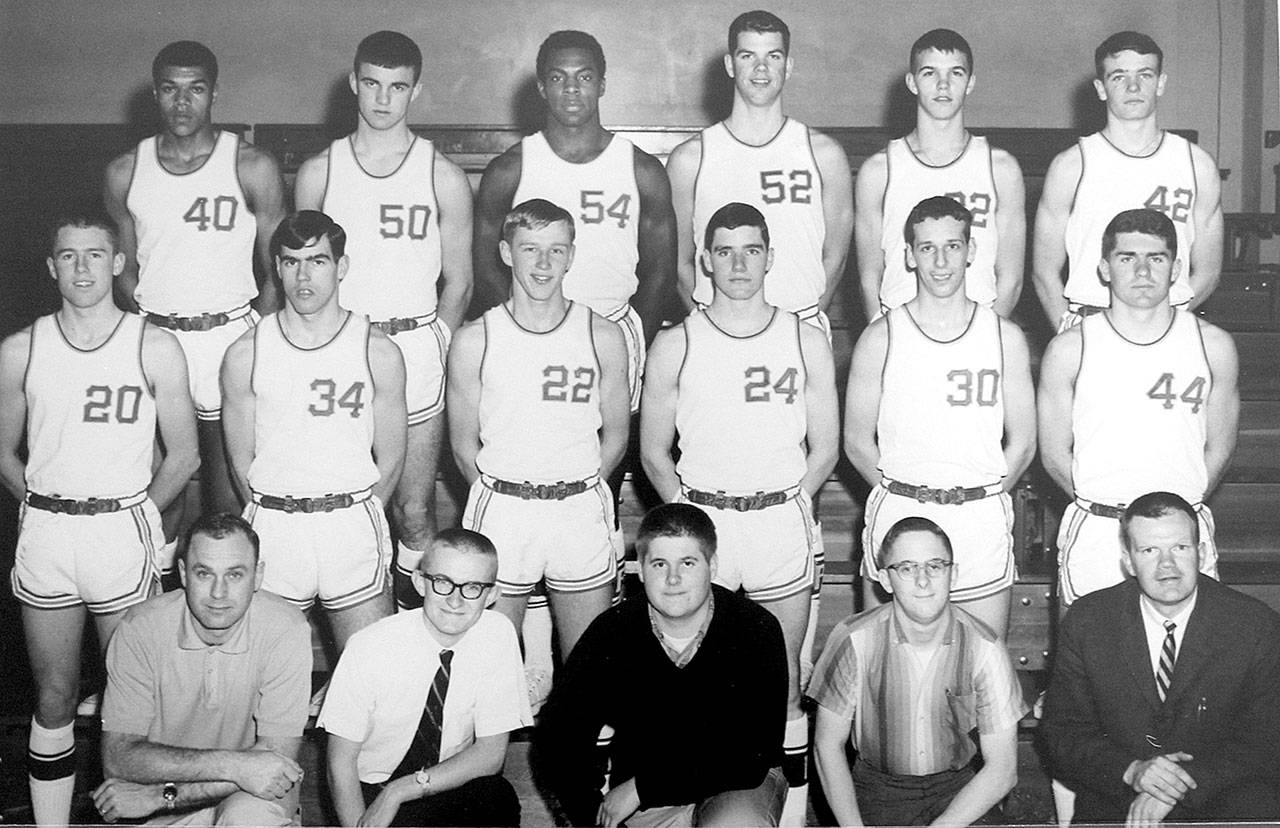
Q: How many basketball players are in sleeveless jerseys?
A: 12